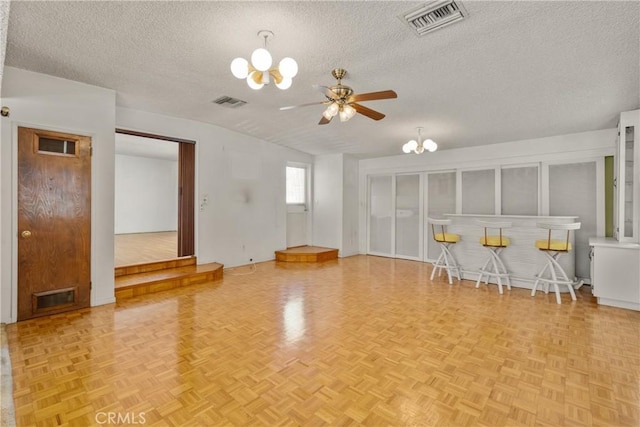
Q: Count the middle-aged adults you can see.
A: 0